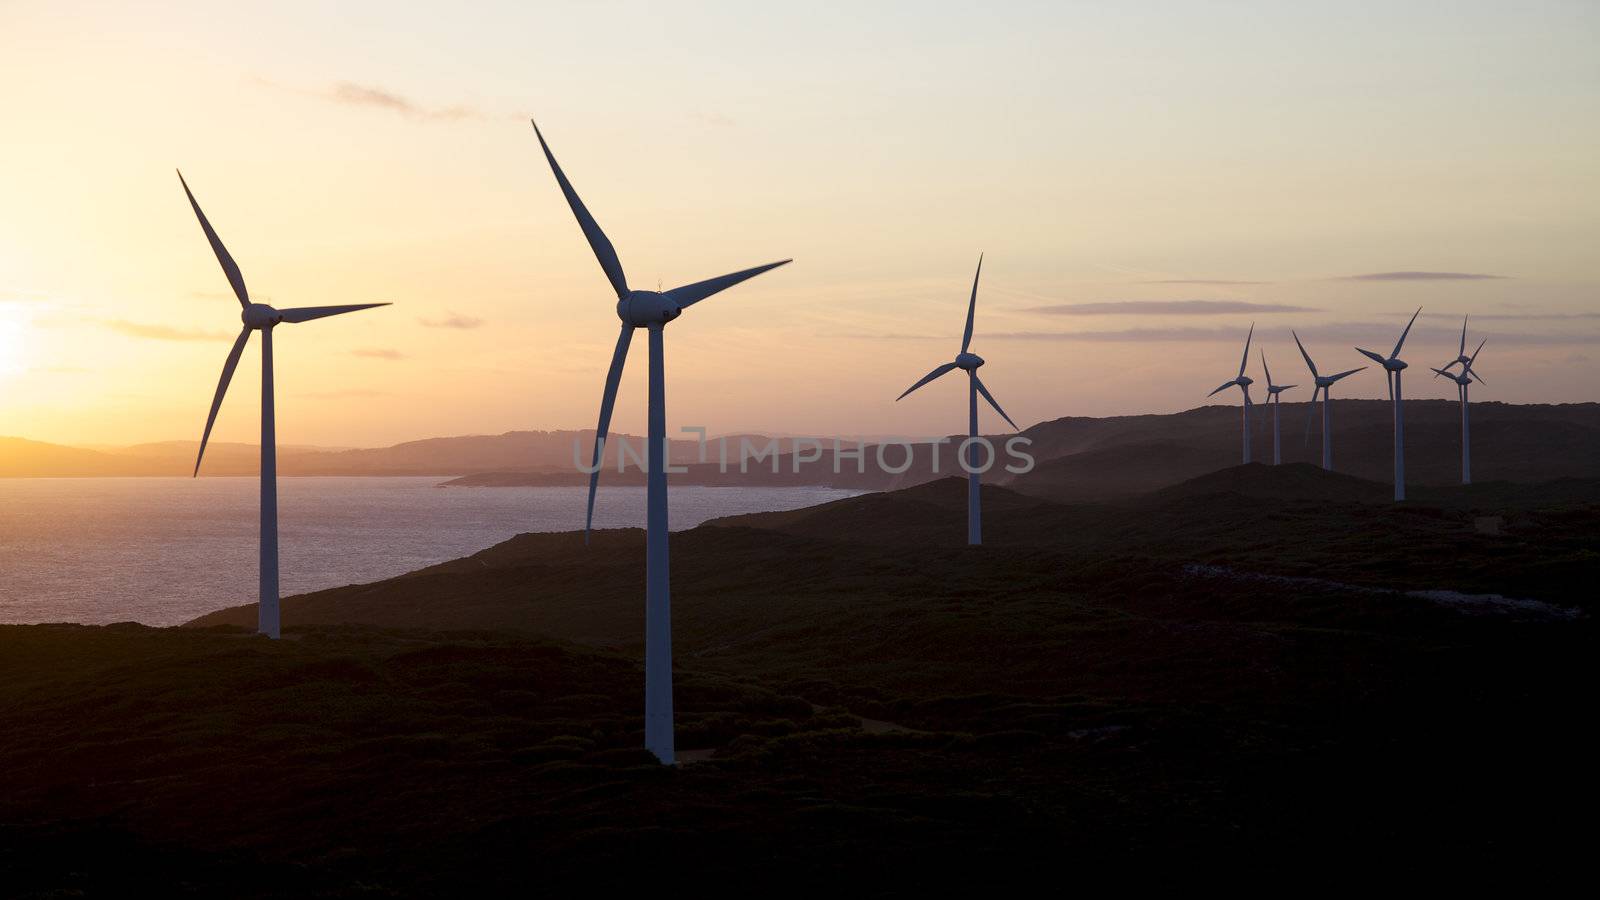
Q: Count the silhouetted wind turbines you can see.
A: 9